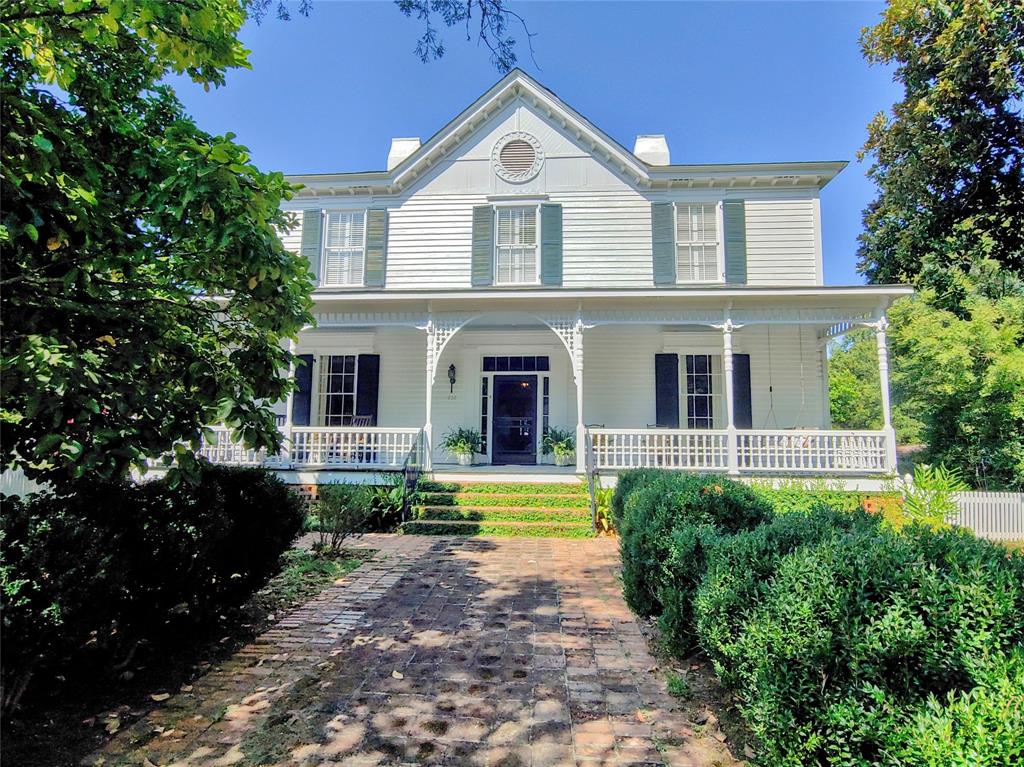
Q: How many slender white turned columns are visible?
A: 5